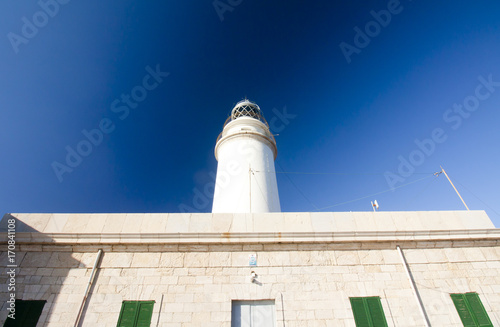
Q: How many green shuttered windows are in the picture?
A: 4